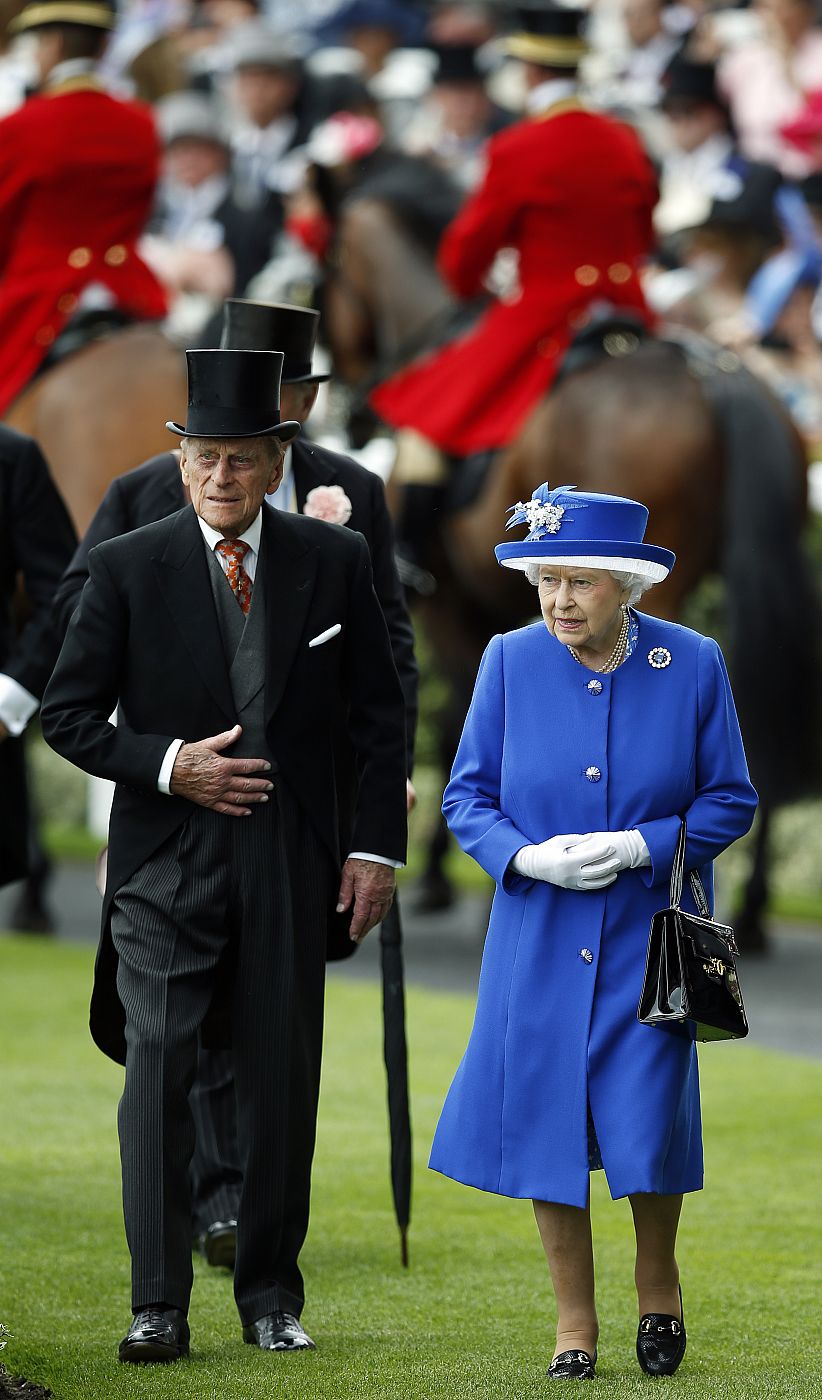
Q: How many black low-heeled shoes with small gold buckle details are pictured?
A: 2